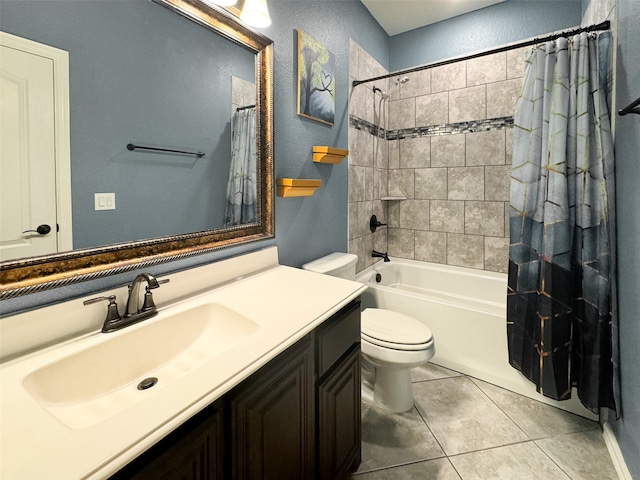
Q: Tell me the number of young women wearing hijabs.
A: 0